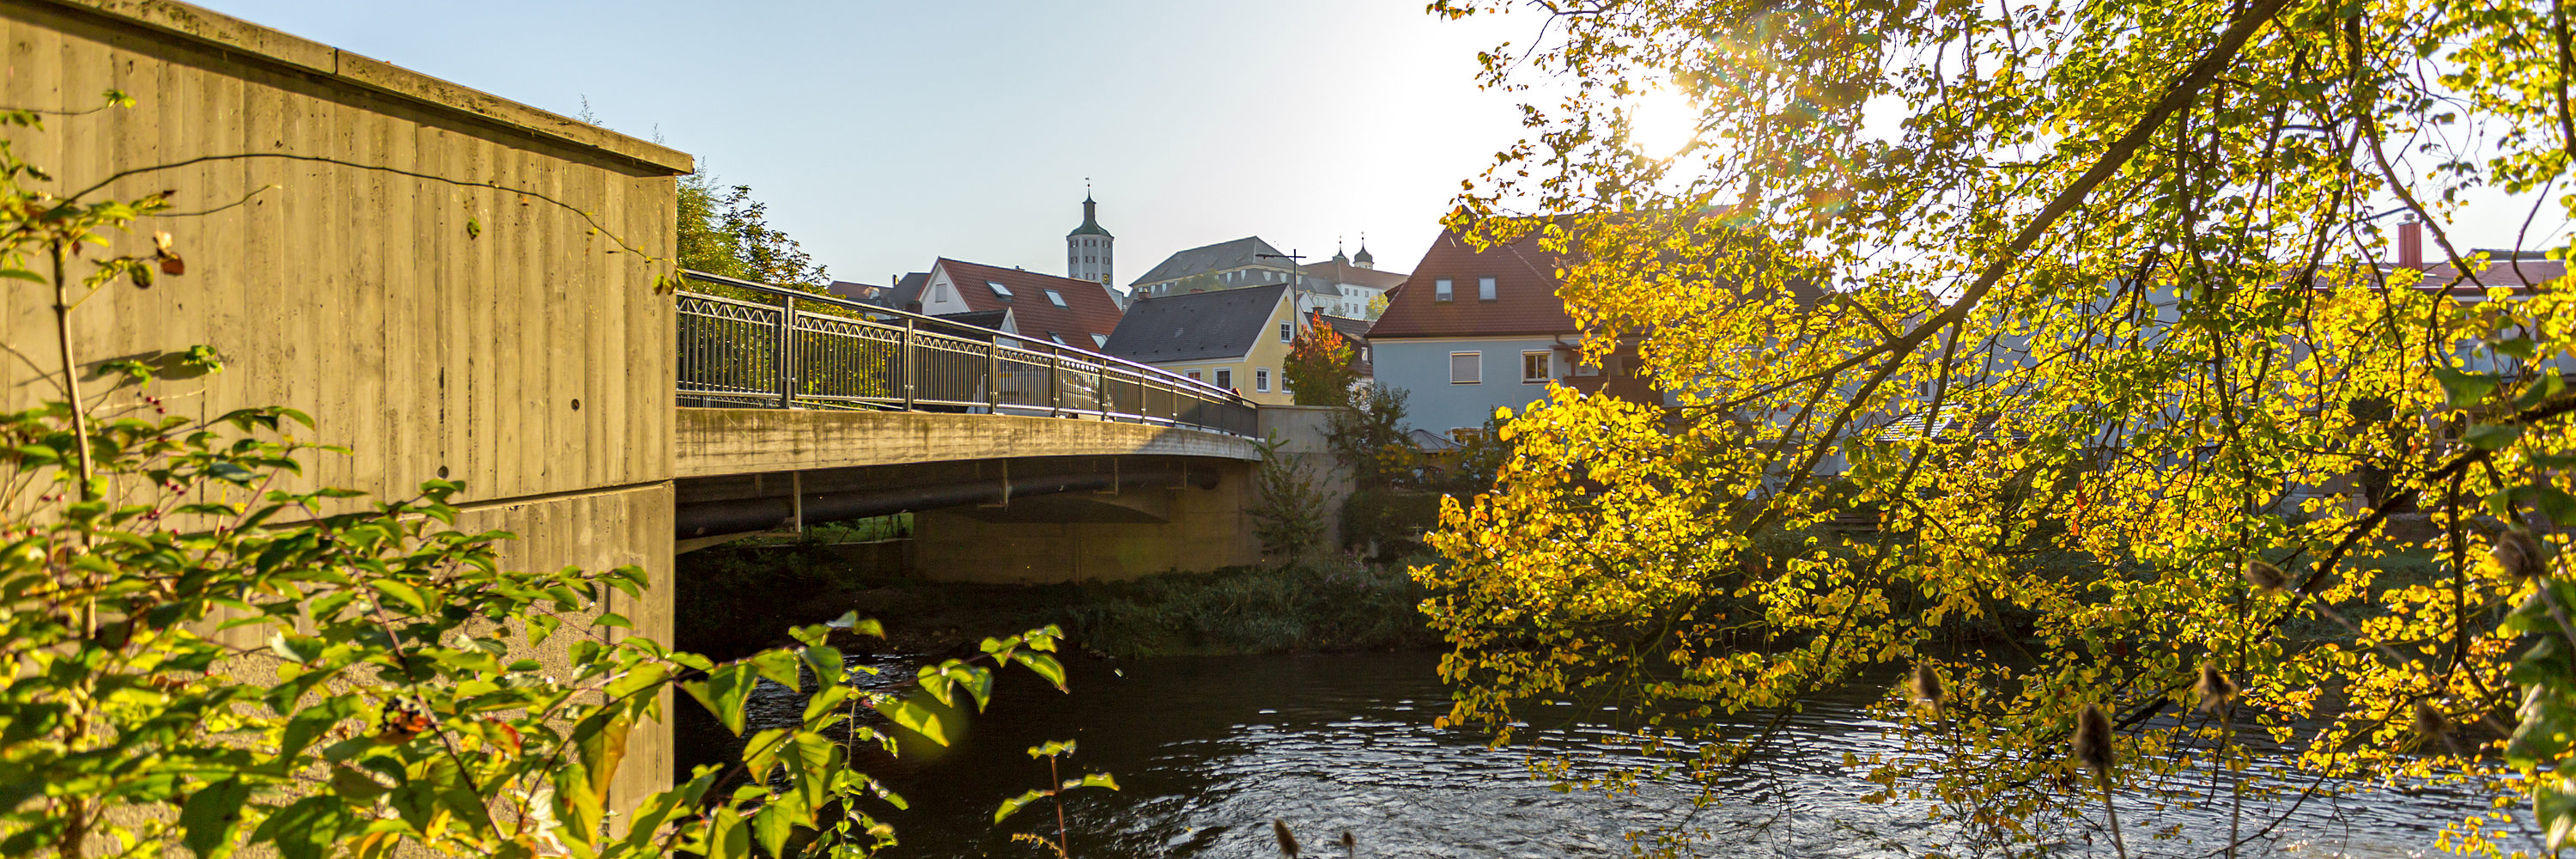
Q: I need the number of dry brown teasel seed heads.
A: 8